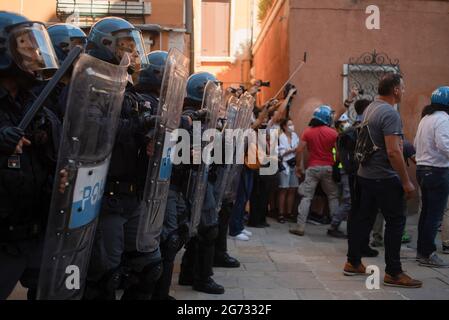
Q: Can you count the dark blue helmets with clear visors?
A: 5